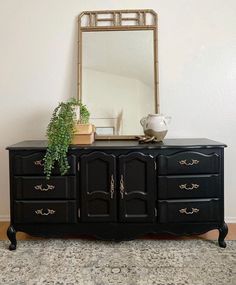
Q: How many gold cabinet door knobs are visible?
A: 2